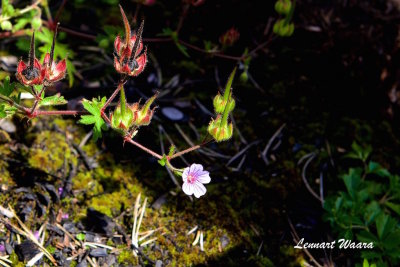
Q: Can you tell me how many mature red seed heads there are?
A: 4